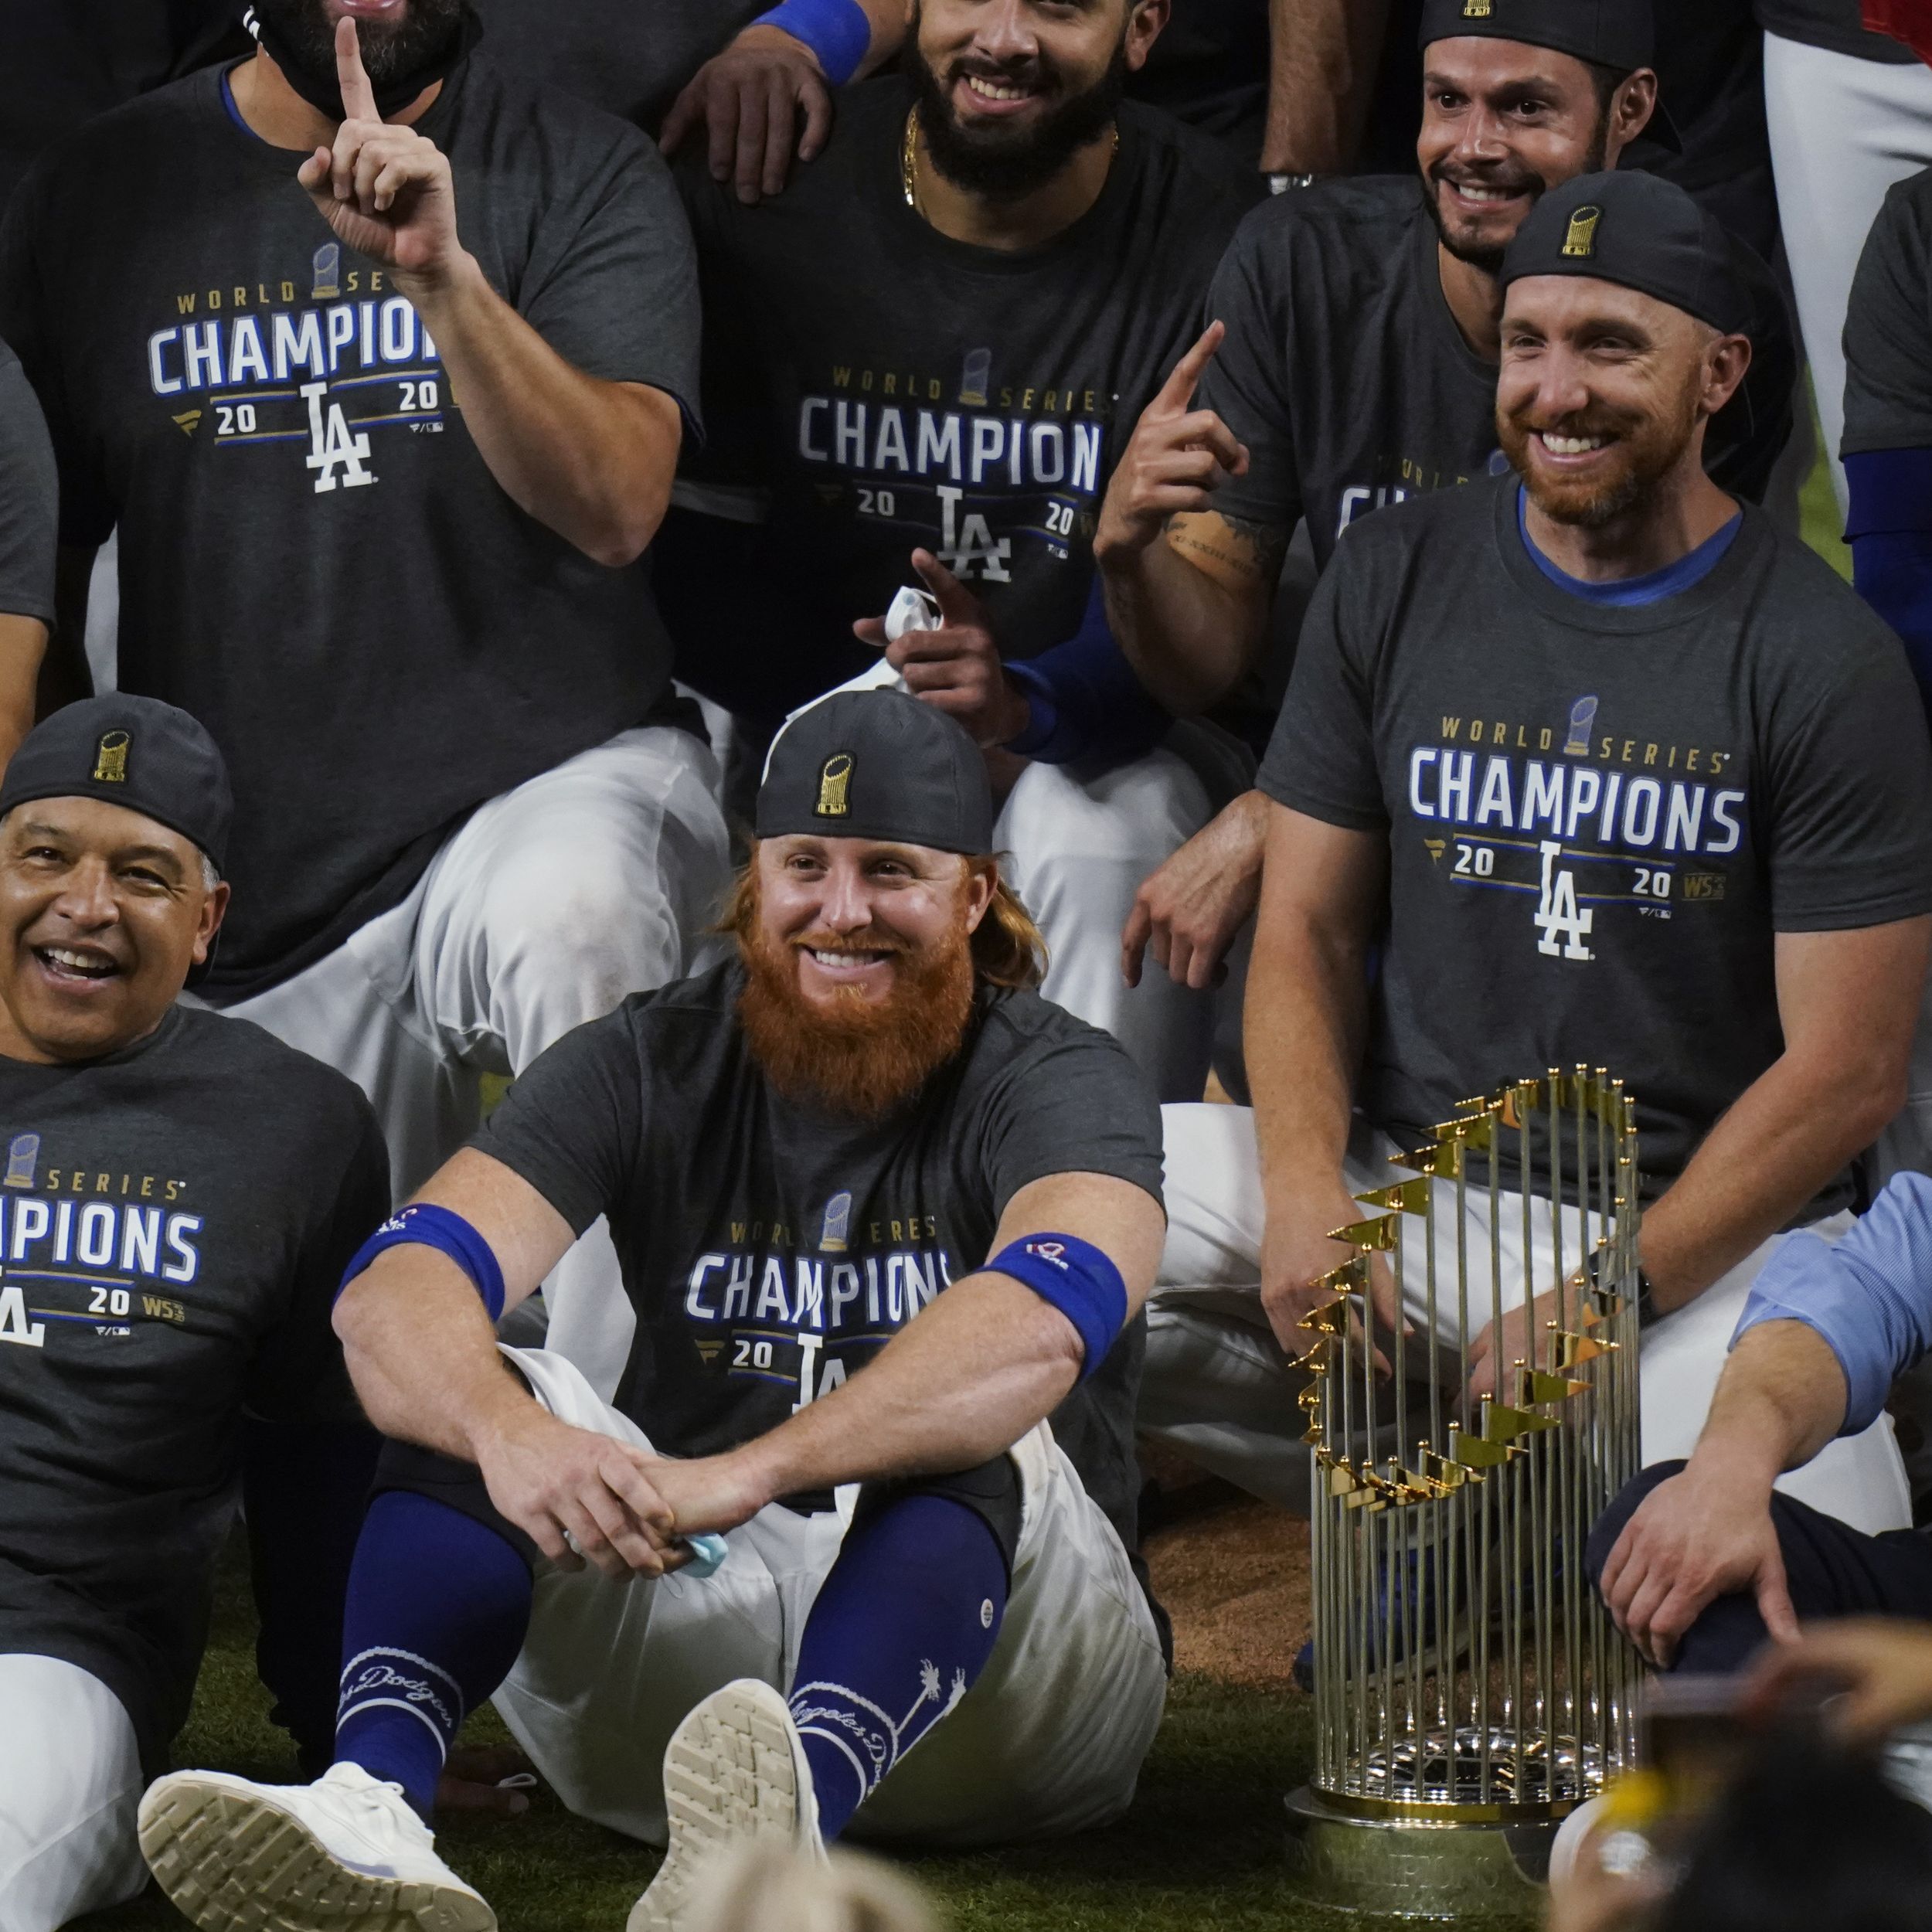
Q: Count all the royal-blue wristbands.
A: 3